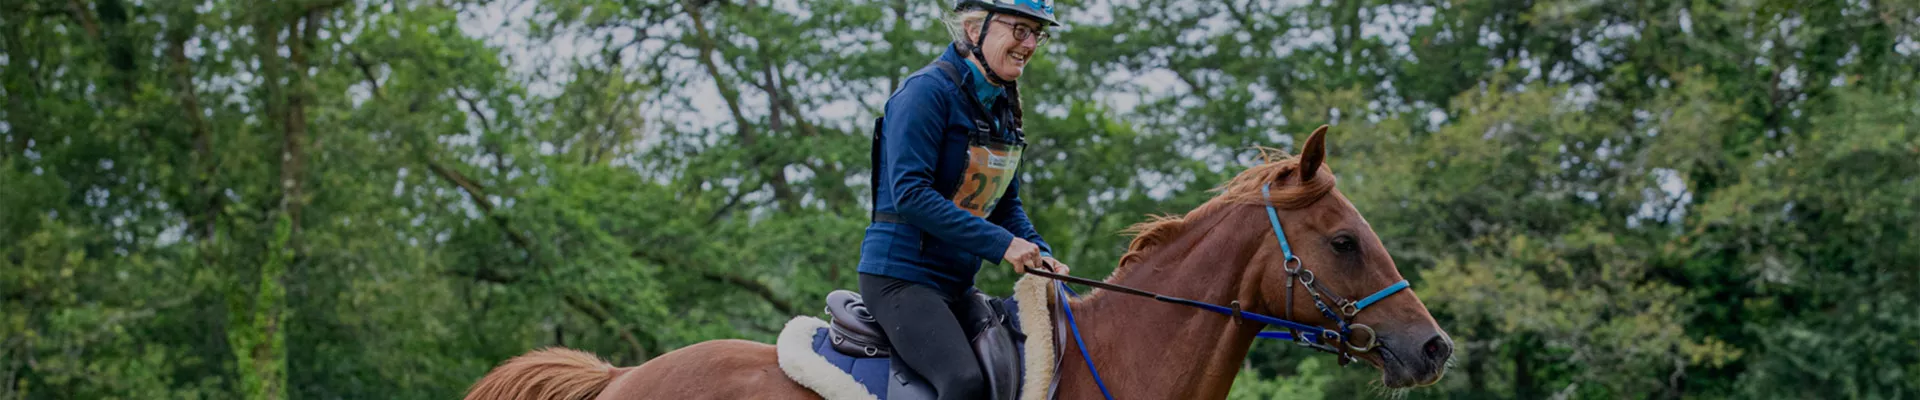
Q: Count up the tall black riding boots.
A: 0